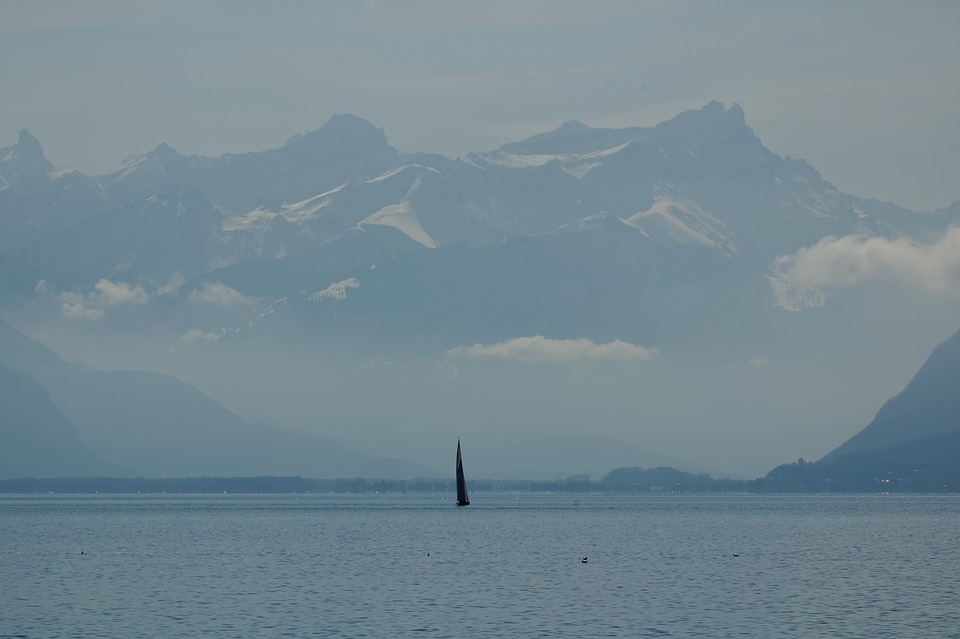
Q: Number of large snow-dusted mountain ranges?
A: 1